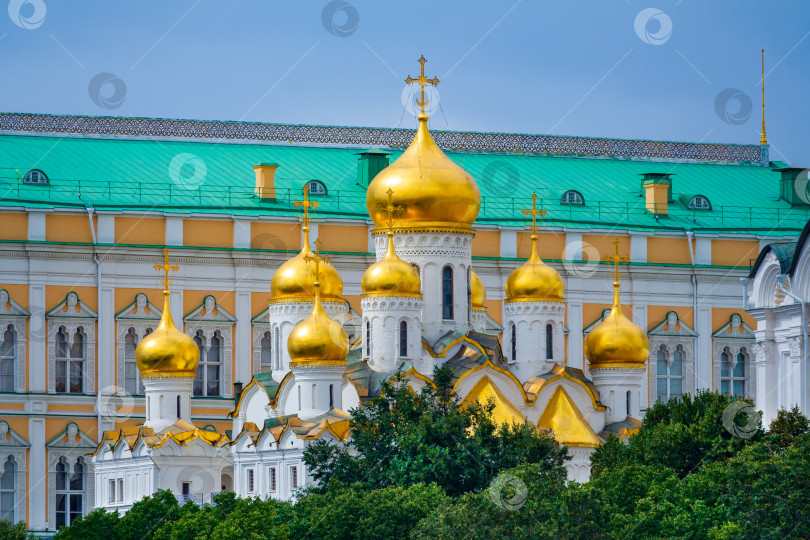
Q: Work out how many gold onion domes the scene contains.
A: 8